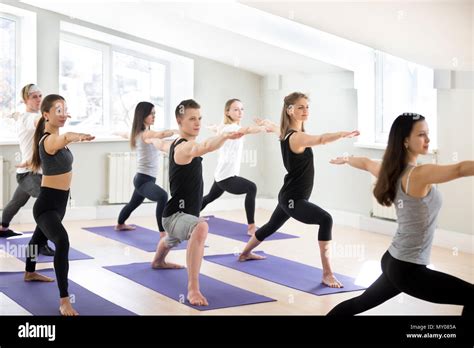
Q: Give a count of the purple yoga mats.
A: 6